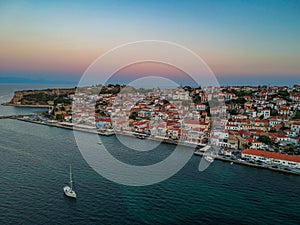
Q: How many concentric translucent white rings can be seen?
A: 2